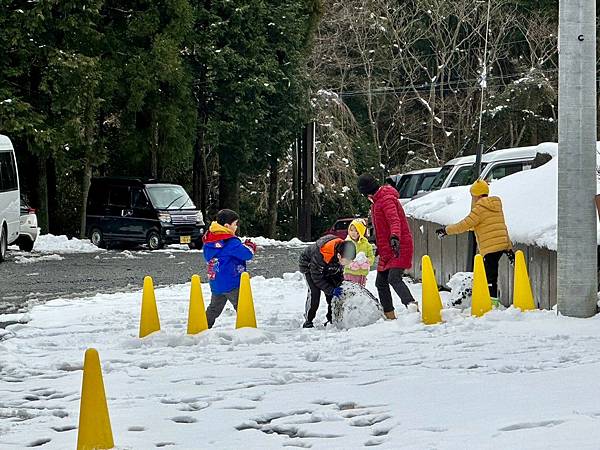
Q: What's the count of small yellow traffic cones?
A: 7